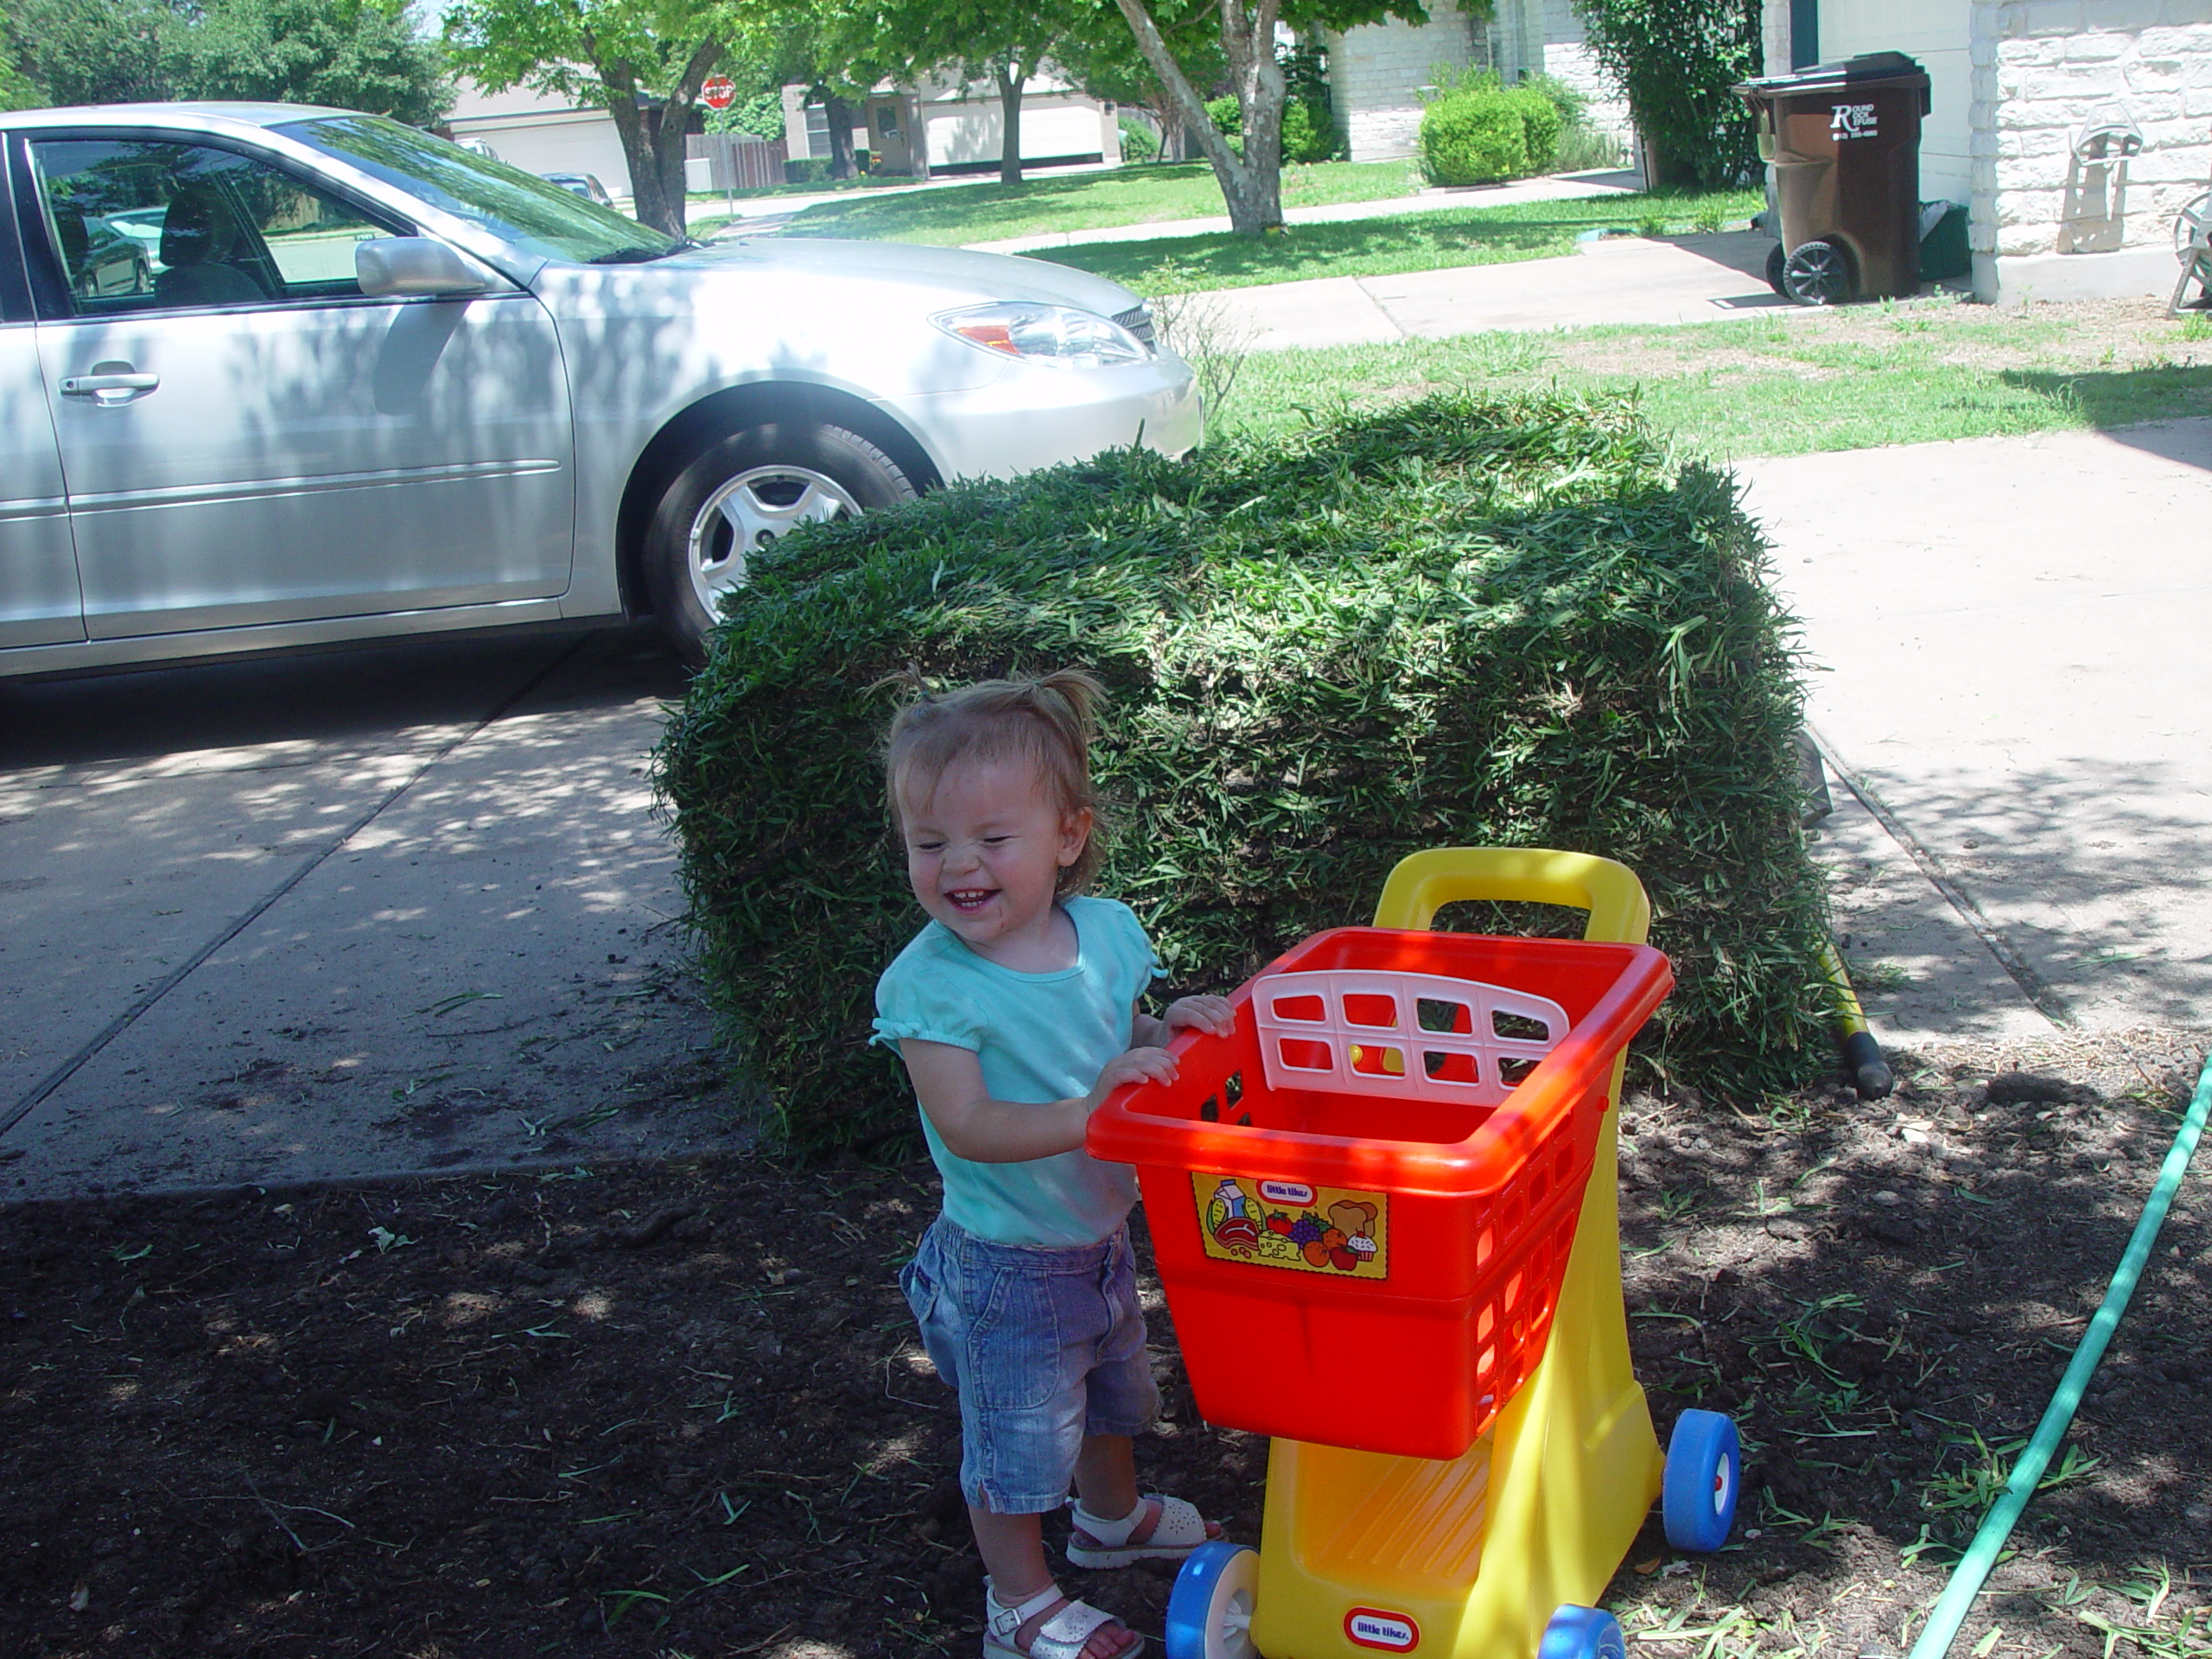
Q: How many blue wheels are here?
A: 3